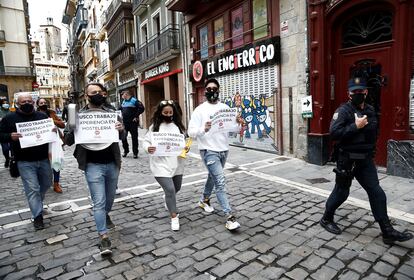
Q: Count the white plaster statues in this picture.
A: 0